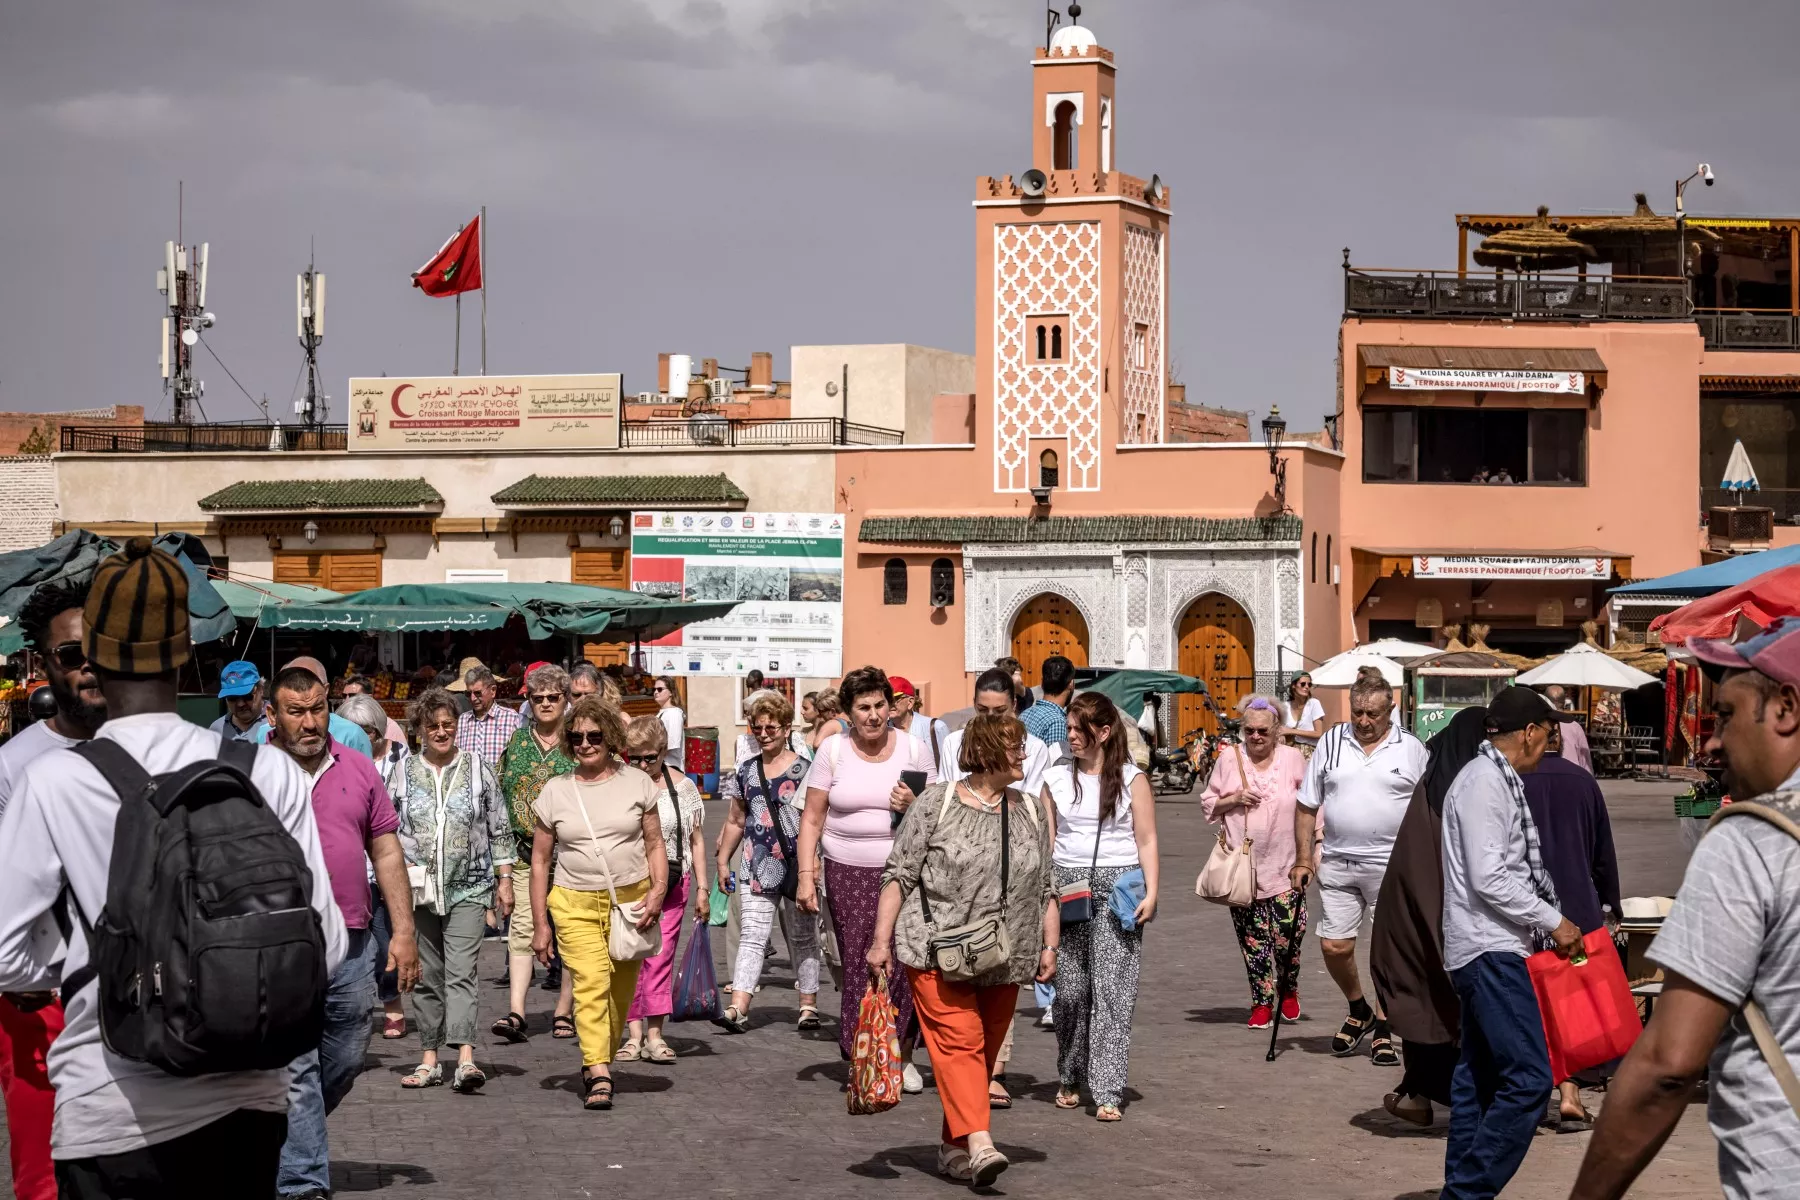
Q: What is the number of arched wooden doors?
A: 2